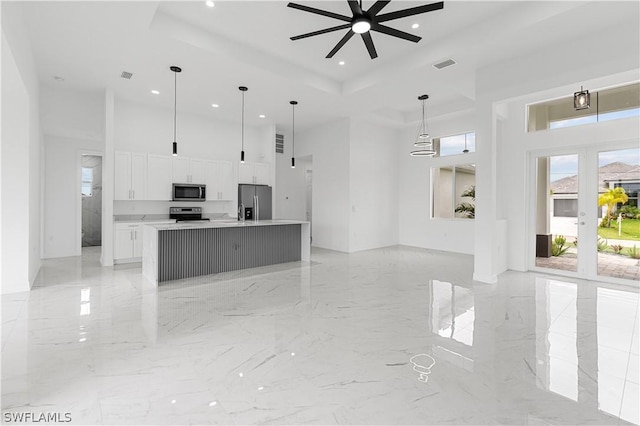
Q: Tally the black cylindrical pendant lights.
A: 3